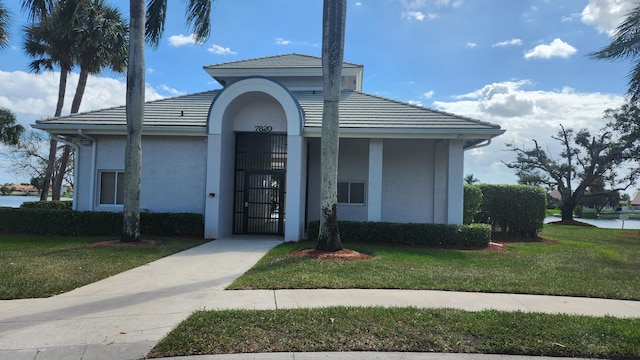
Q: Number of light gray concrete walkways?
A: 2